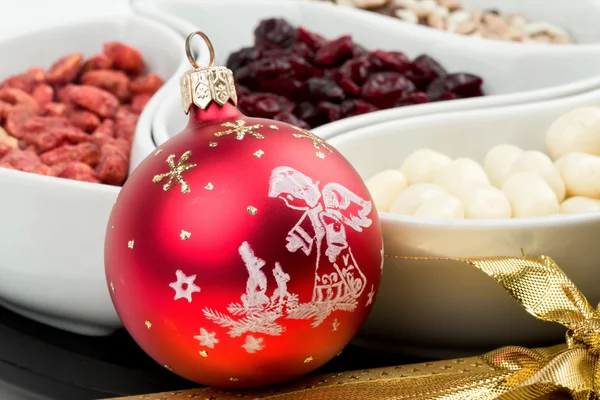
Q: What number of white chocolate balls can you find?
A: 12